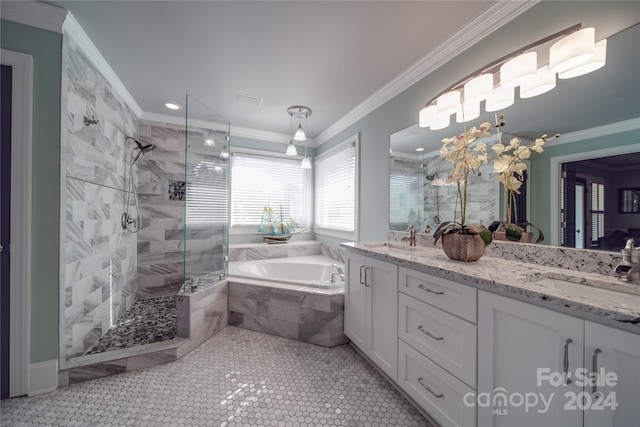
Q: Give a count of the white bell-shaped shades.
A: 3